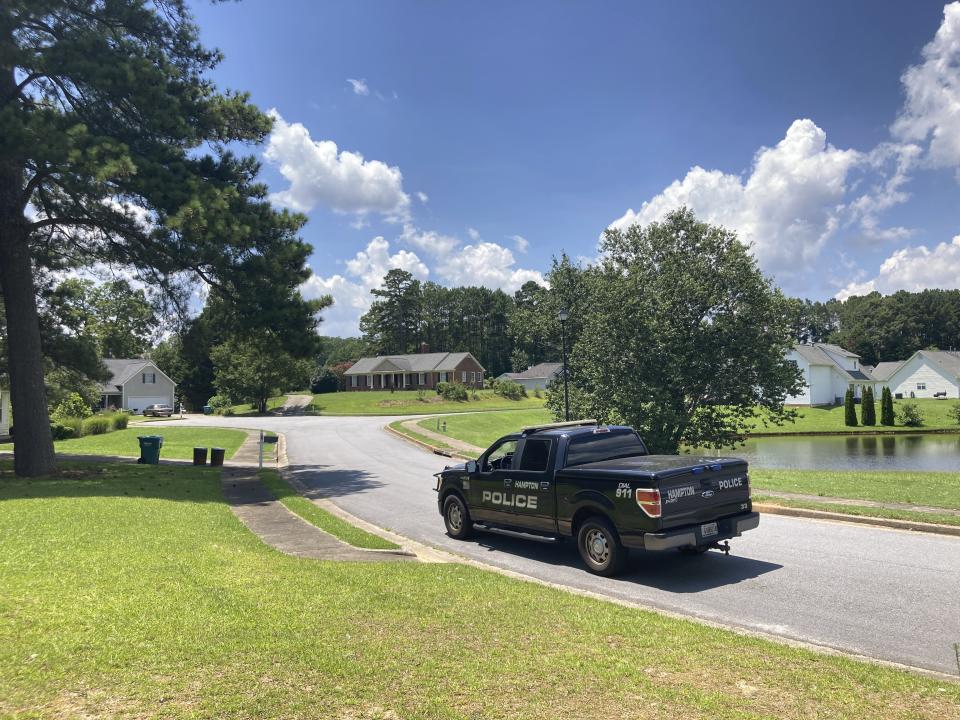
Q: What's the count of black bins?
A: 2